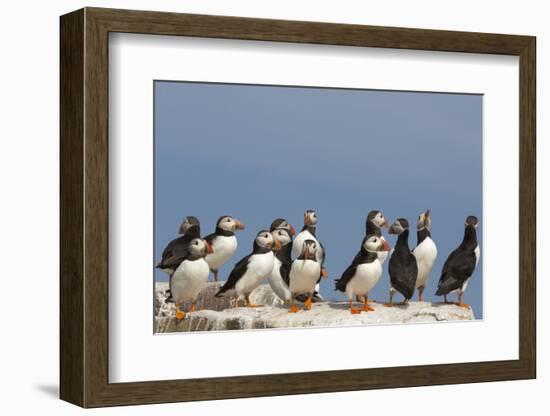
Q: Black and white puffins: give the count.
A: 13